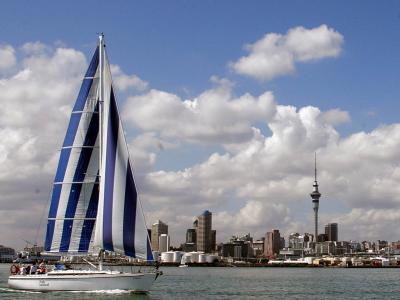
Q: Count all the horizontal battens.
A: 5